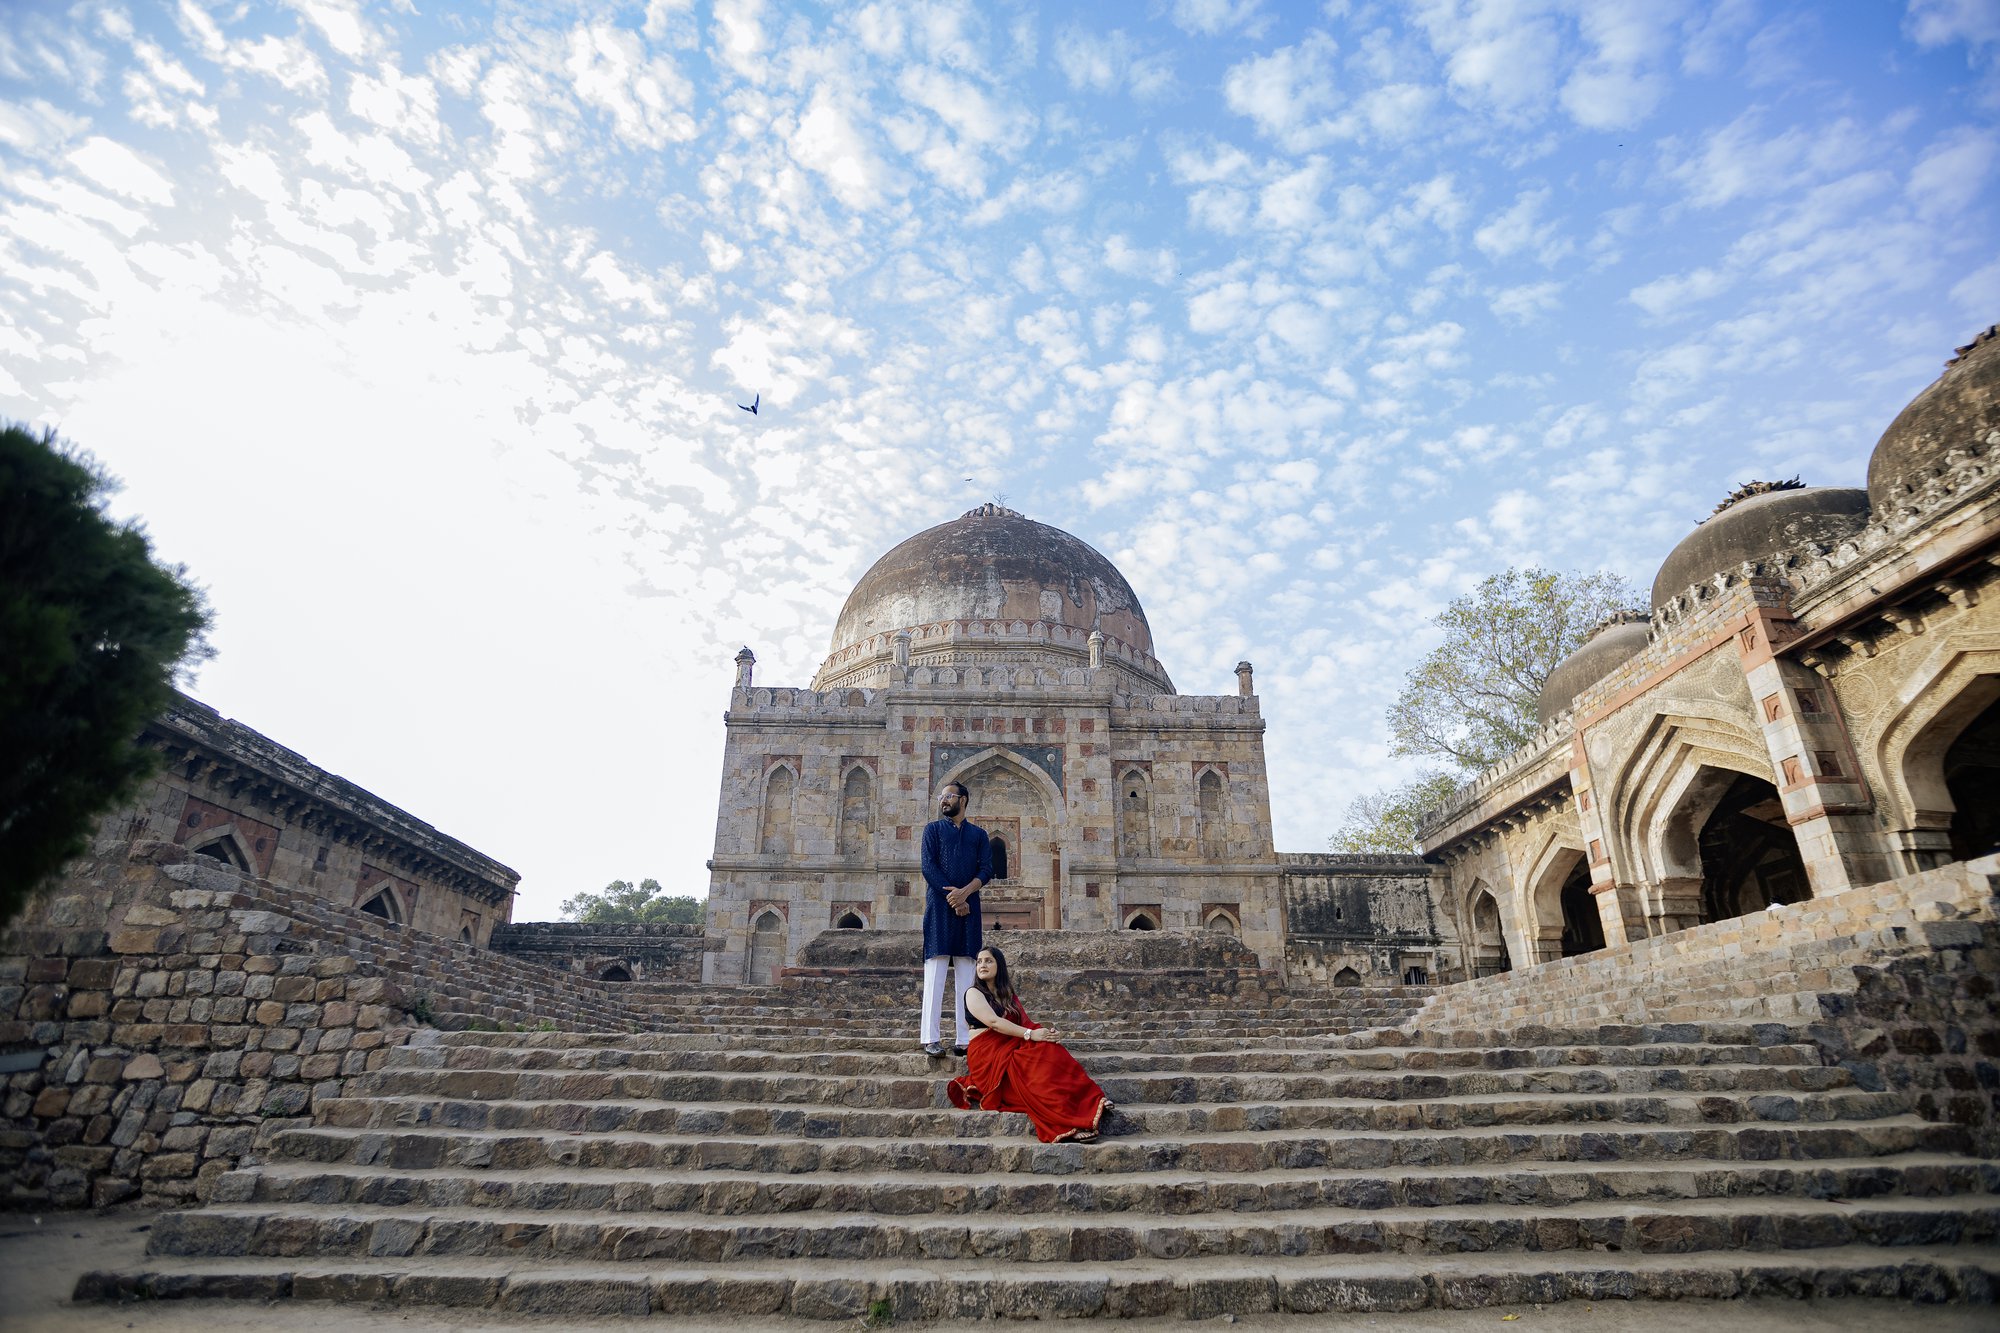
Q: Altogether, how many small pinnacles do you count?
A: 4